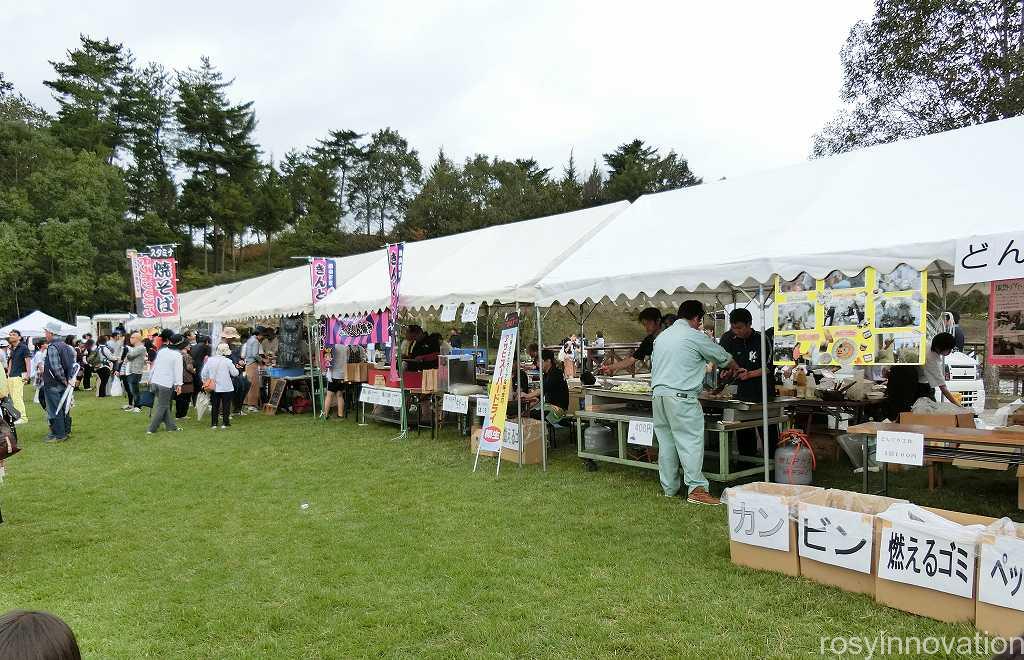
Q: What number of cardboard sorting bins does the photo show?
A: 4